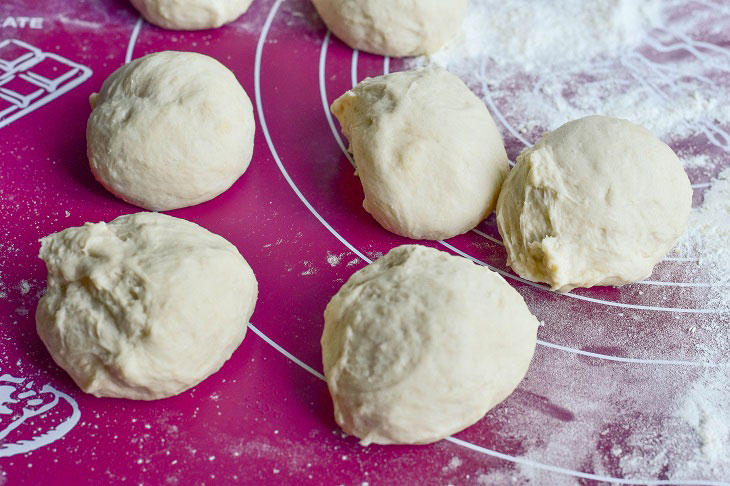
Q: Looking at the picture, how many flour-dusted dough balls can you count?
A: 7